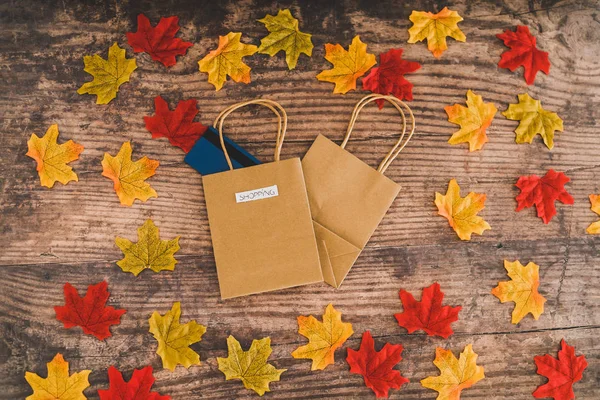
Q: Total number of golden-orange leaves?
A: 12